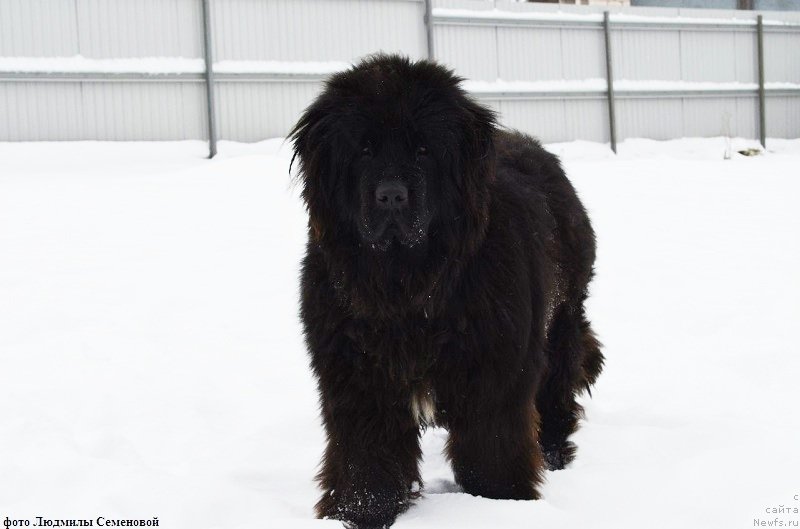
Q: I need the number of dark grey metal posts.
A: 4